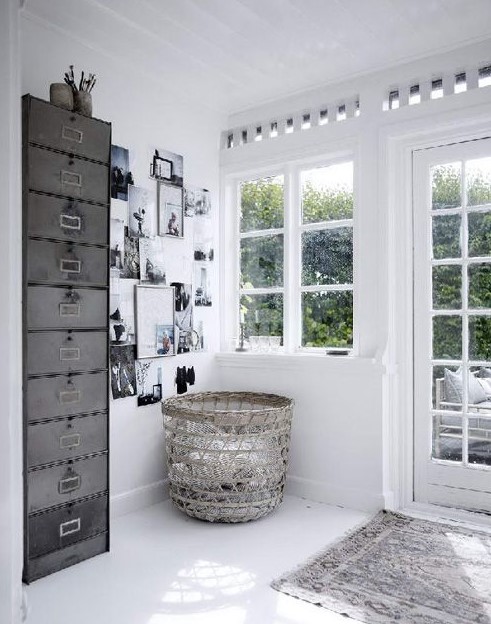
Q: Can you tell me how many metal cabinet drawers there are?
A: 10